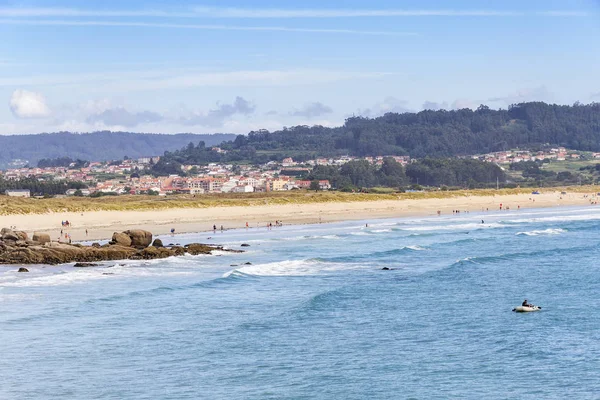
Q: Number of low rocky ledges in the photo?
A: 1